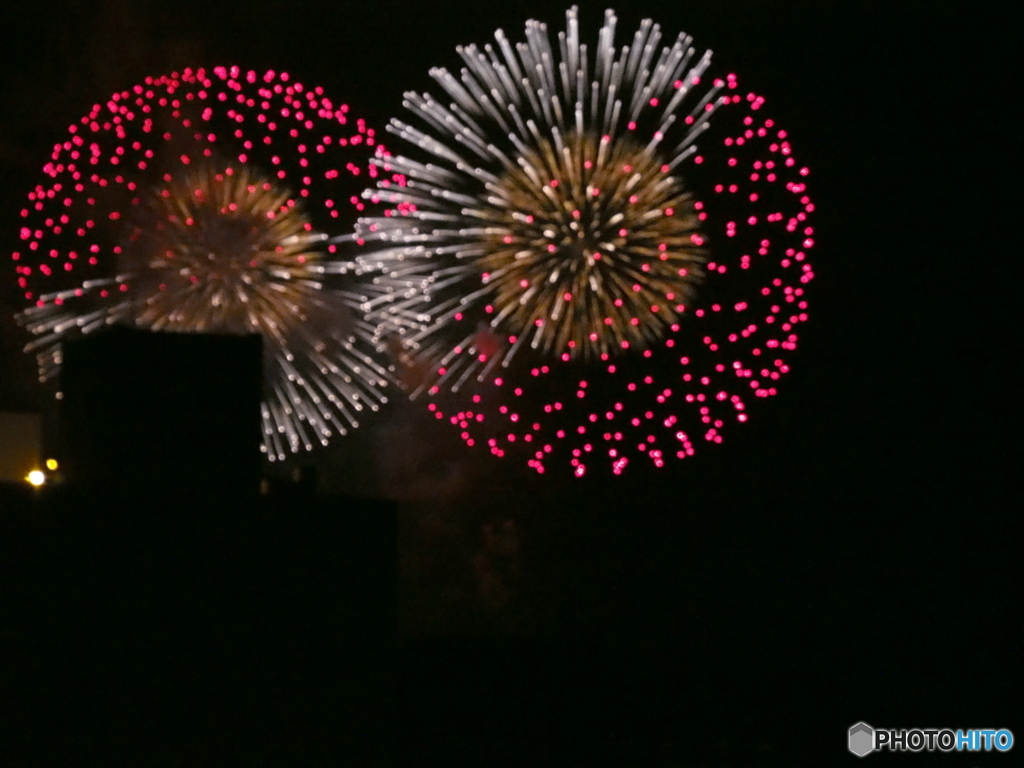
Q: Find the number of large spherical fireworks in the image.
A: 2